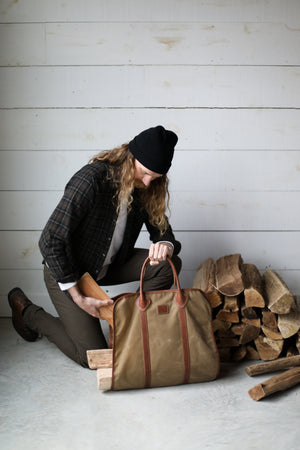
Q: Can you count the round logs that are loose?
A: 2